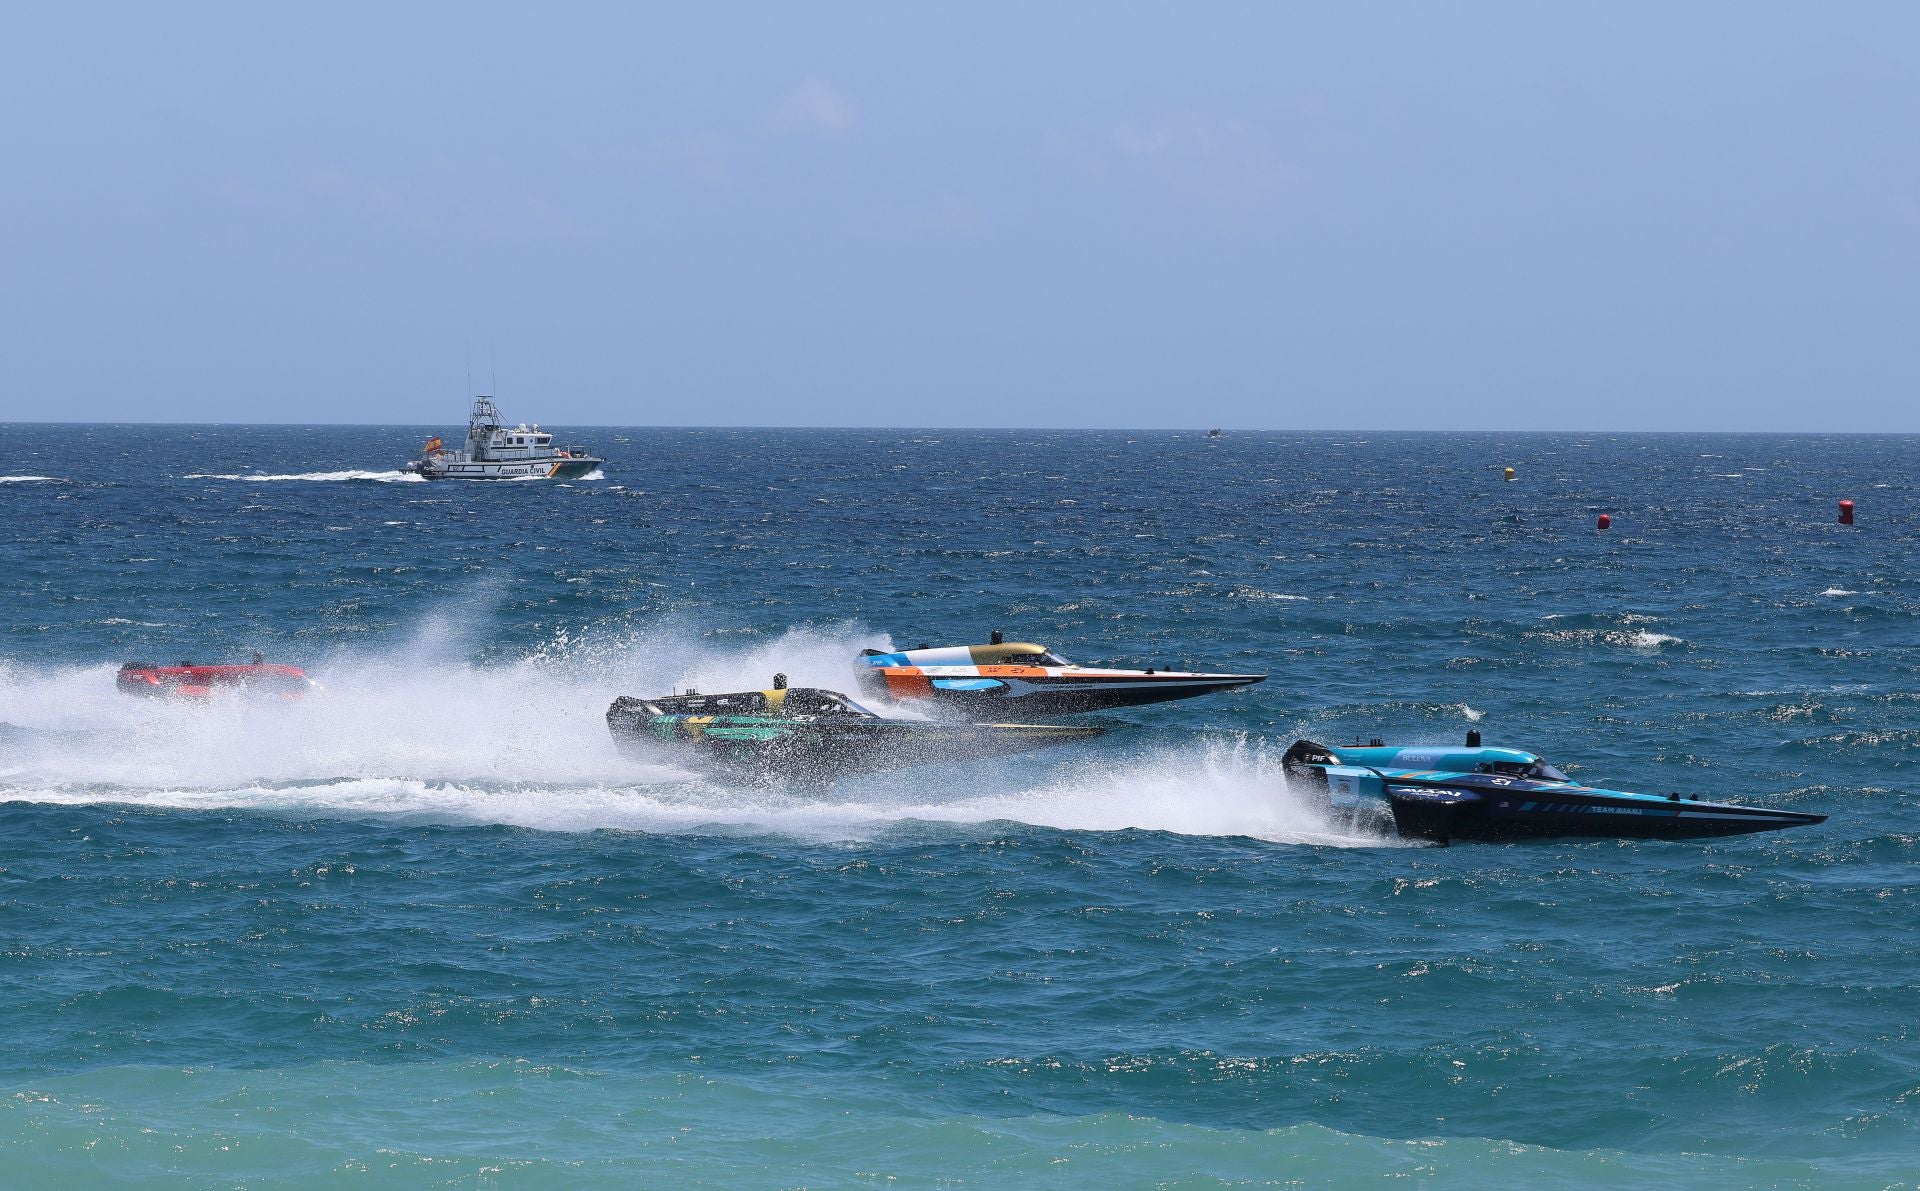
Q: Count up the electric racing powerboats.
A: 4